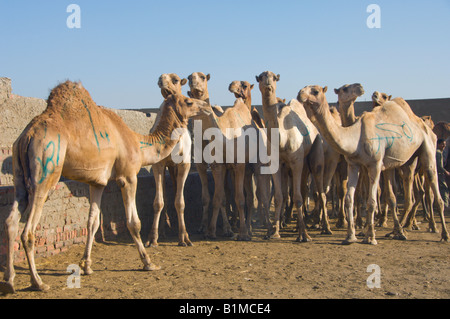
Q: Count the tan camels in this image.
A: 8